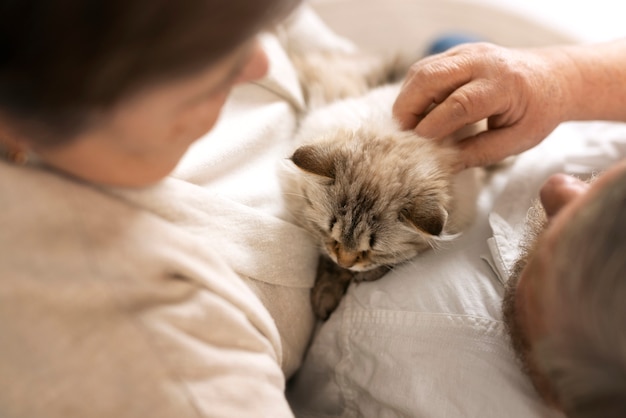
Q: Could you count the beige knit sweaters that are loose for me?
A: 1